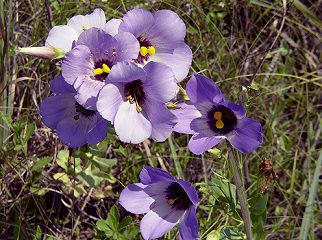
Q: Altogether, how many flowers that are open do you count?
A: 7